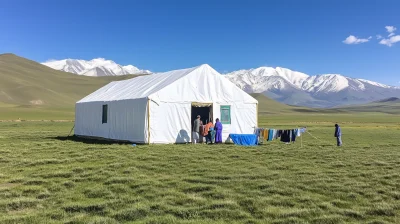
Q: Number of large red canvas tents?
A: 0